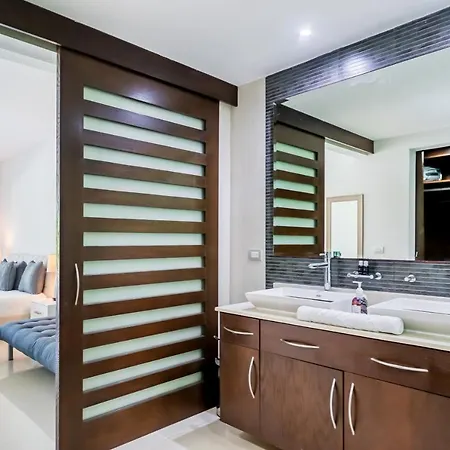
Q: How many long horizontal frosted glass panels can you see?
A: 12